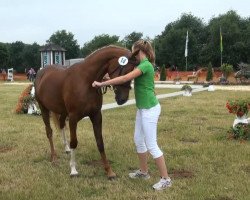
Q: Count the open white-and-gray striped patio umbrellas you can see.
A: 0